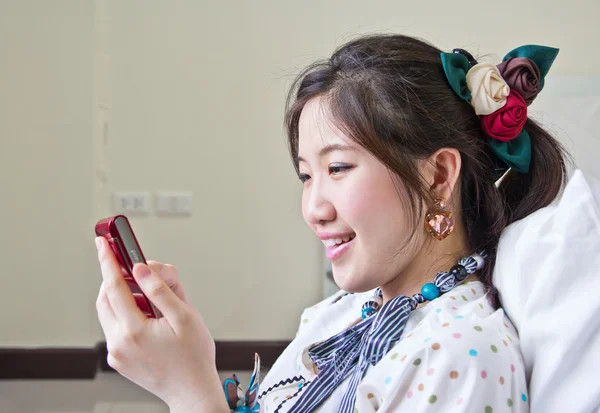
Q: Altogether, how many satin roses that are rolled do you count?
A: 3